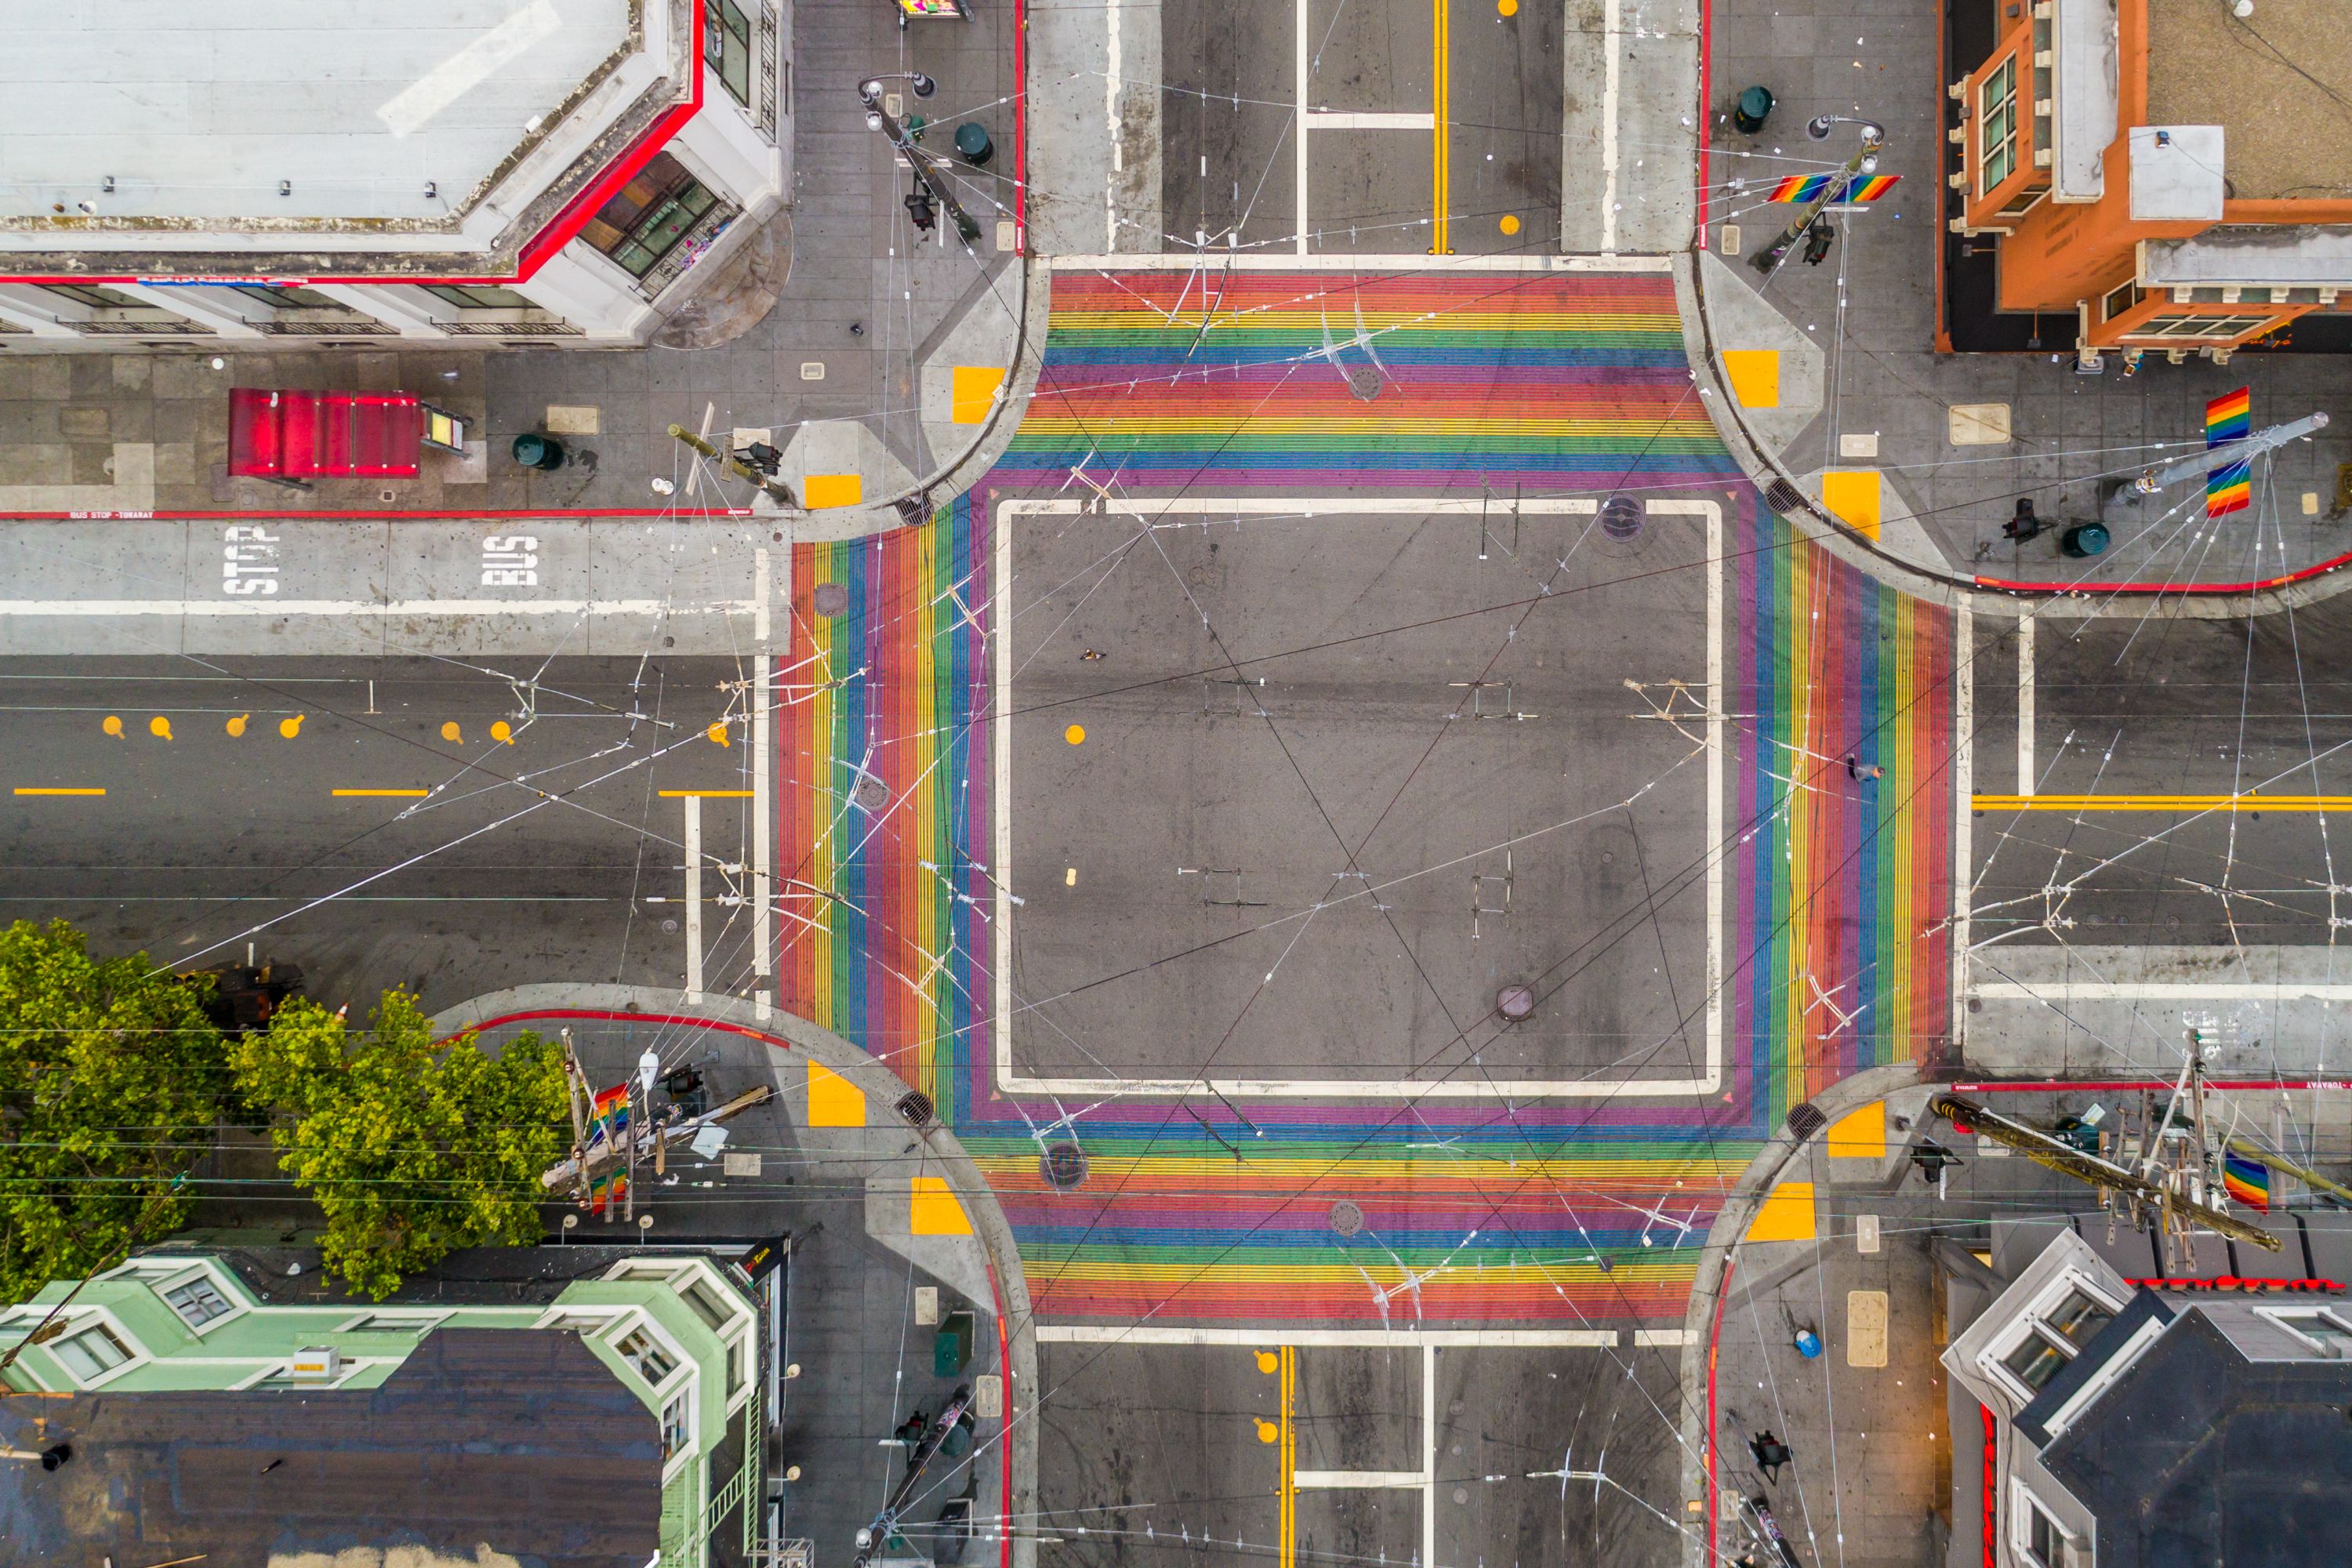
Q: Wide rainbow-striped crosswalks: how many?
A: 4